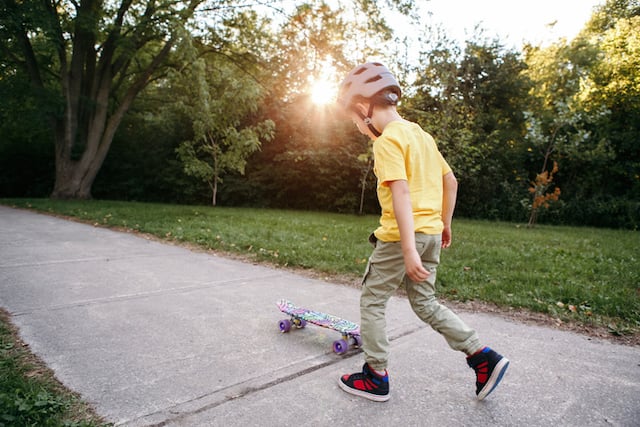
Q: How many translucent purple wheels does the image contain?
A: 4